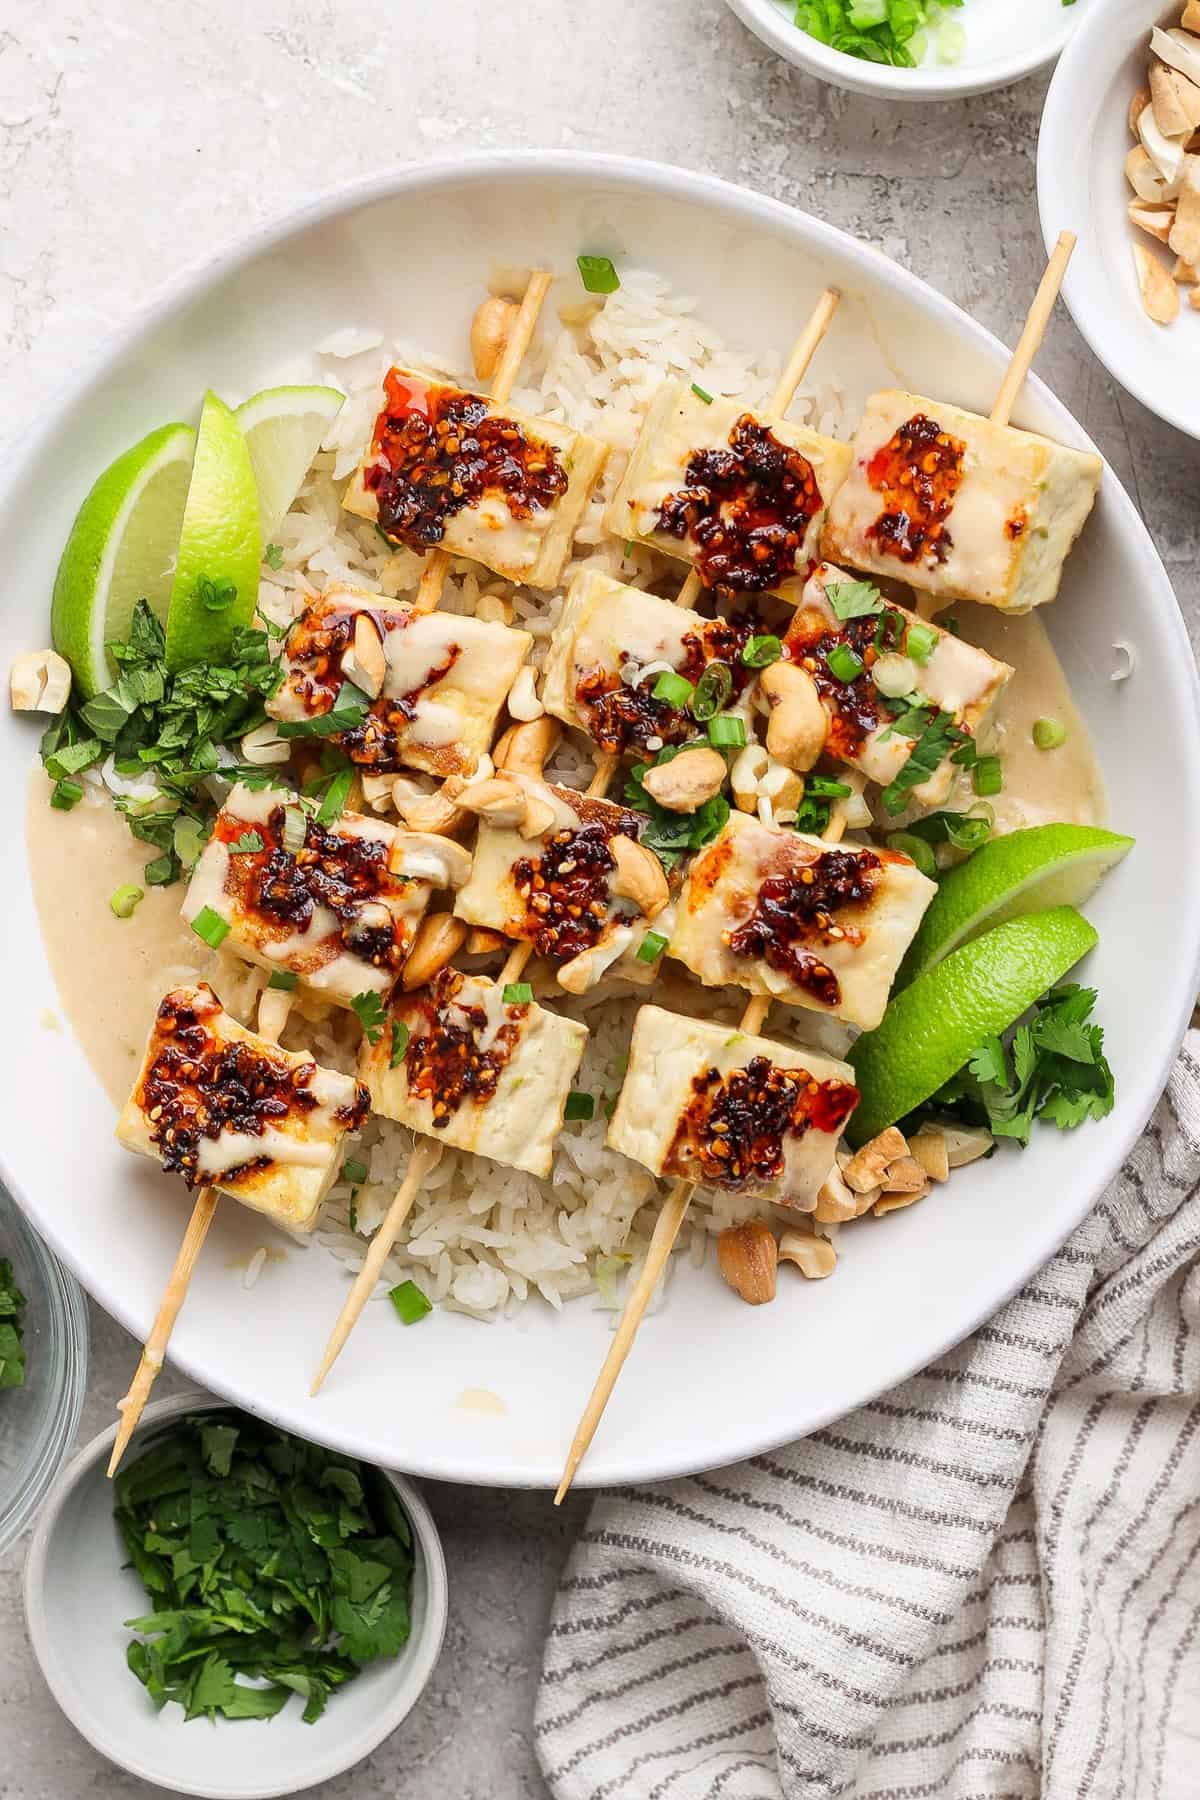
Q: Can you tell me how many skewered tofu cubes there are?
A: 12